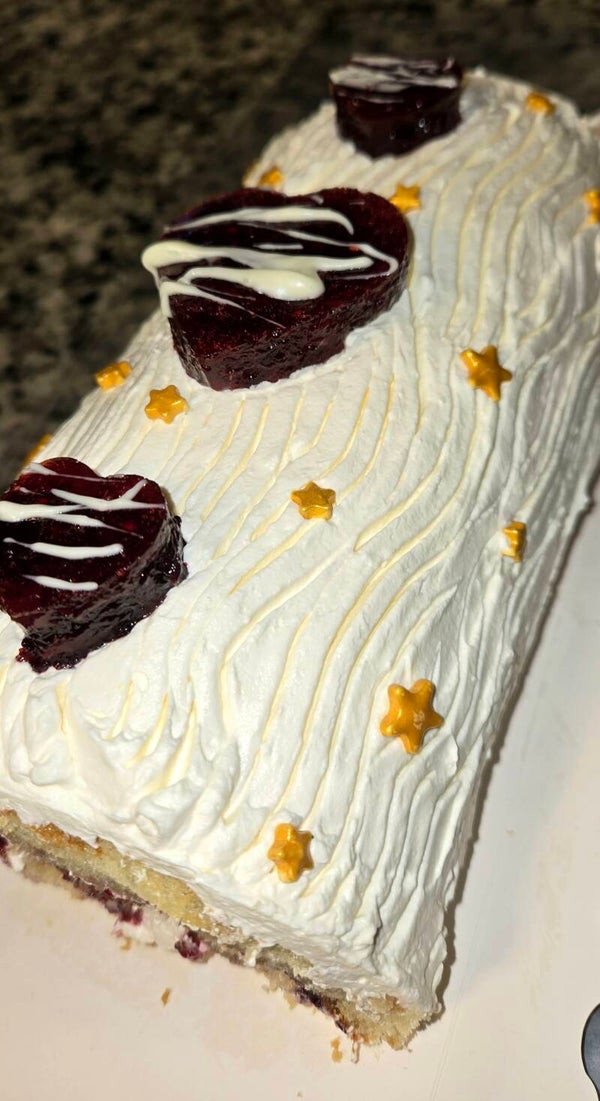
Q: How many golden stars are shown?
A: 12